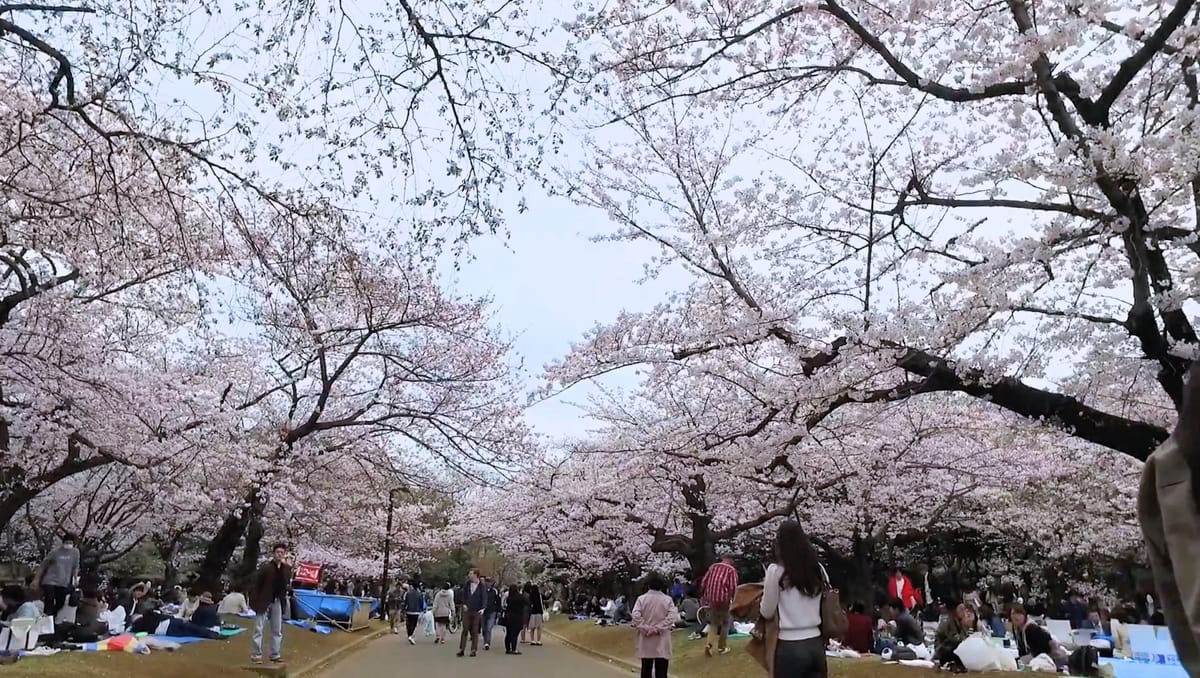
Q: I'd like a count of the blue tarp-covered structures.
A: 1